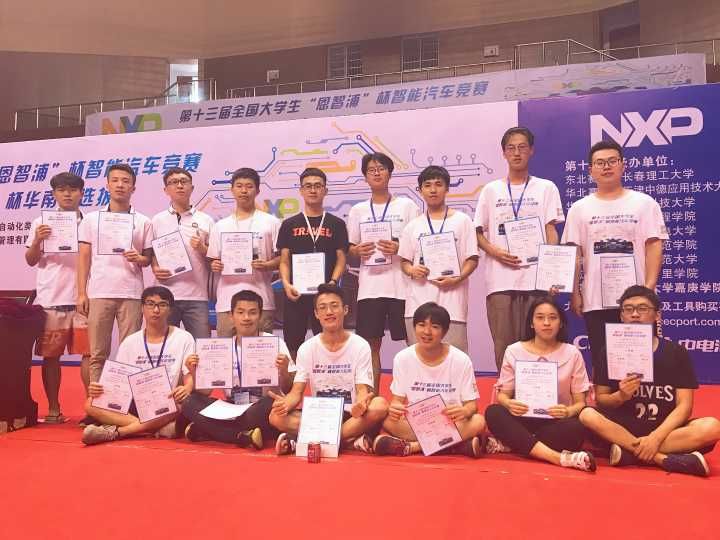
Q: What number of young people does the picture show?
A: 15